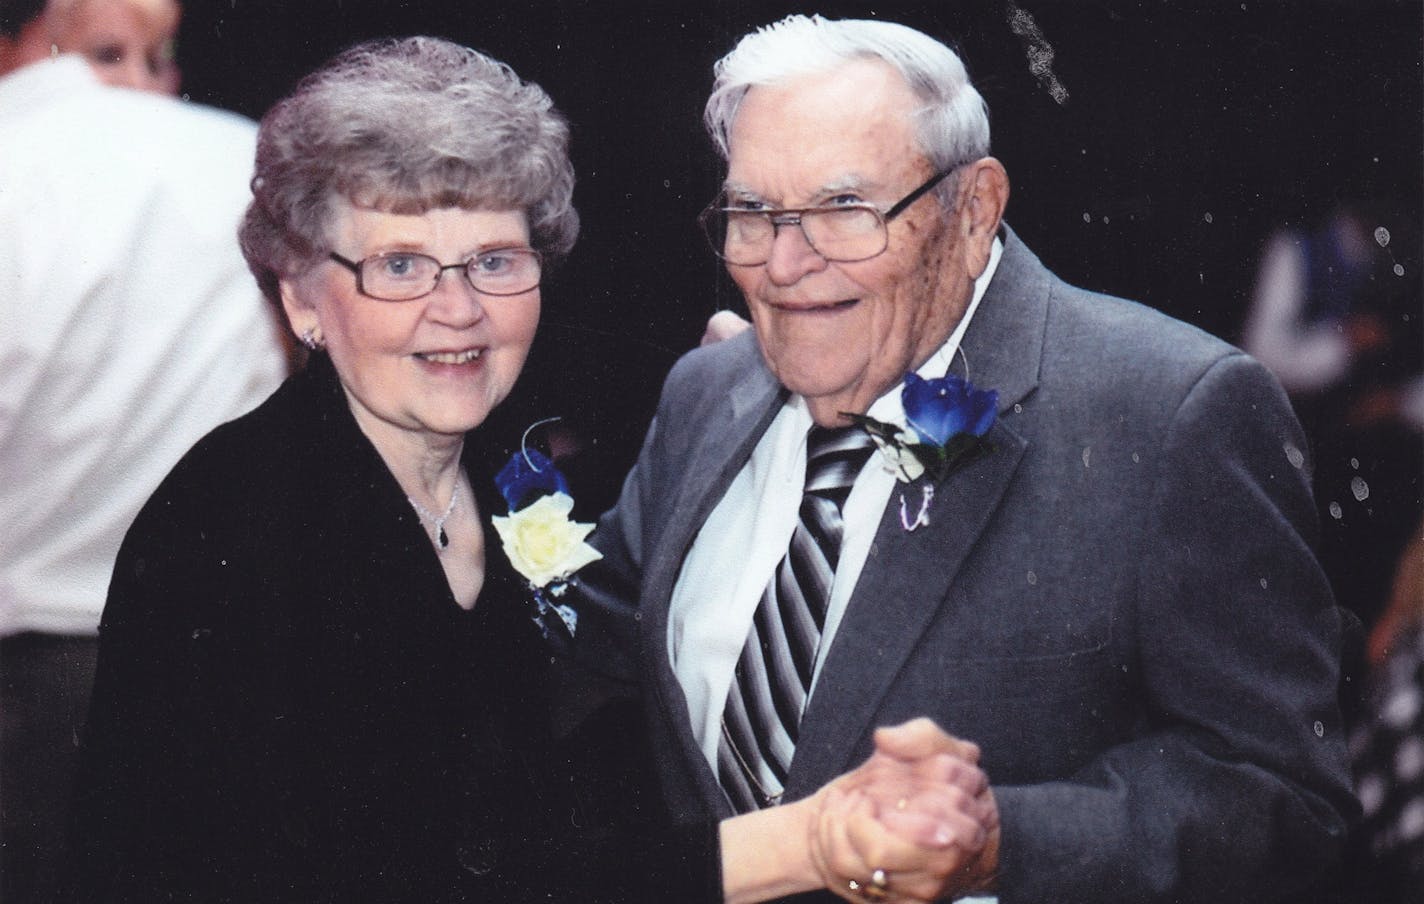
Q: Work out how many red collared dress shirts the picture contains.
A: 0